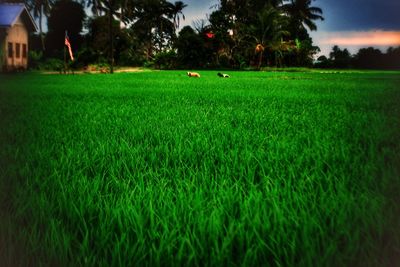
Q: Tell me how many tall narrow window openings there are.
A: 3